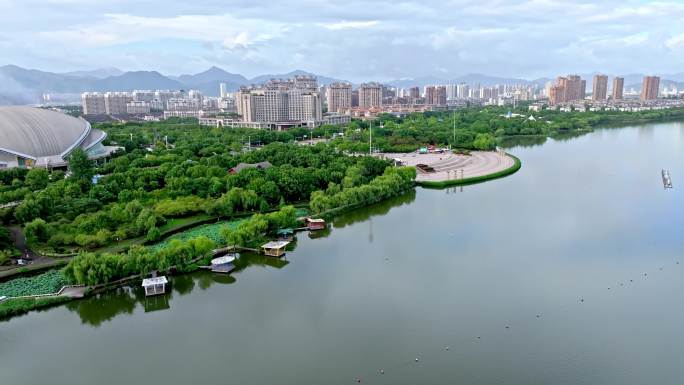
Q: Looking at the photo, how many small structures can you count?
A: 5